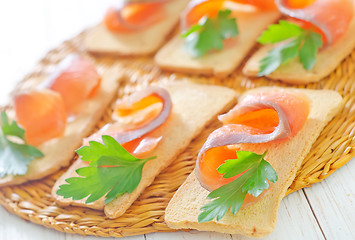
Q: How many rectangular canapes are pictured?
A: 6